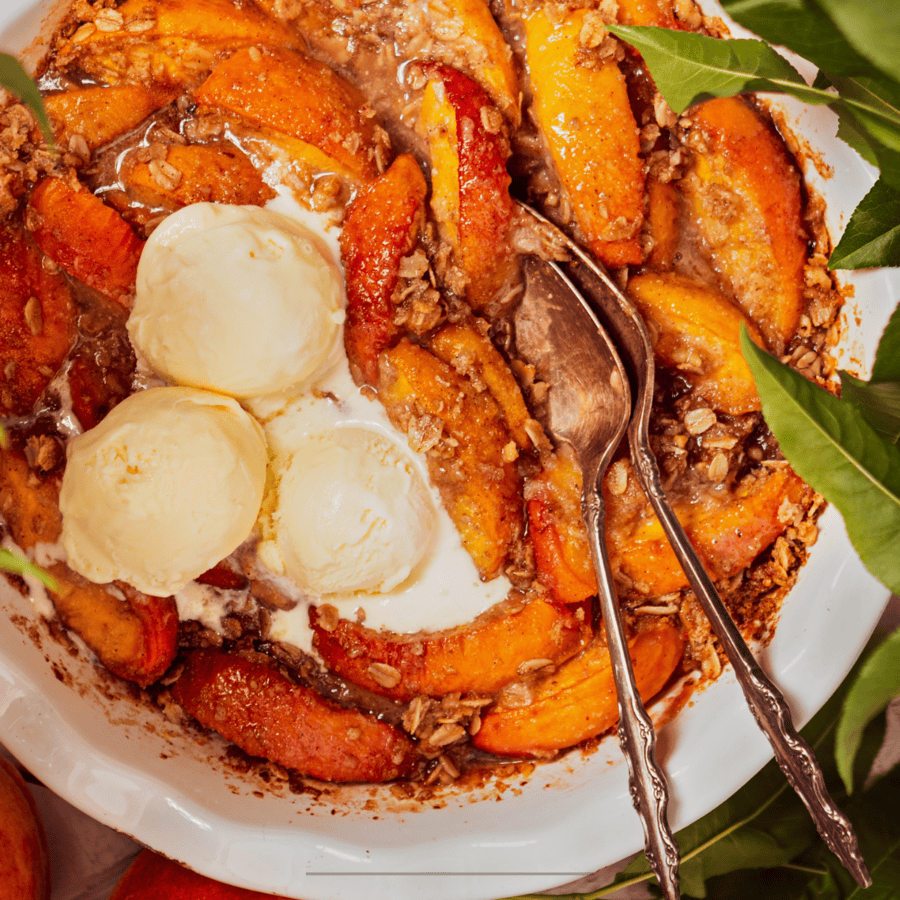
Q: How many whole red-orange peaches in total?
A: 2